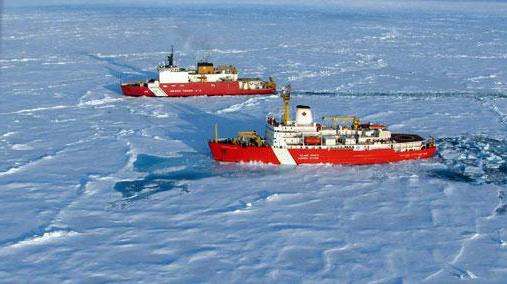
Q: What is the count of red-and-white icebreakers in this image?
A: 2